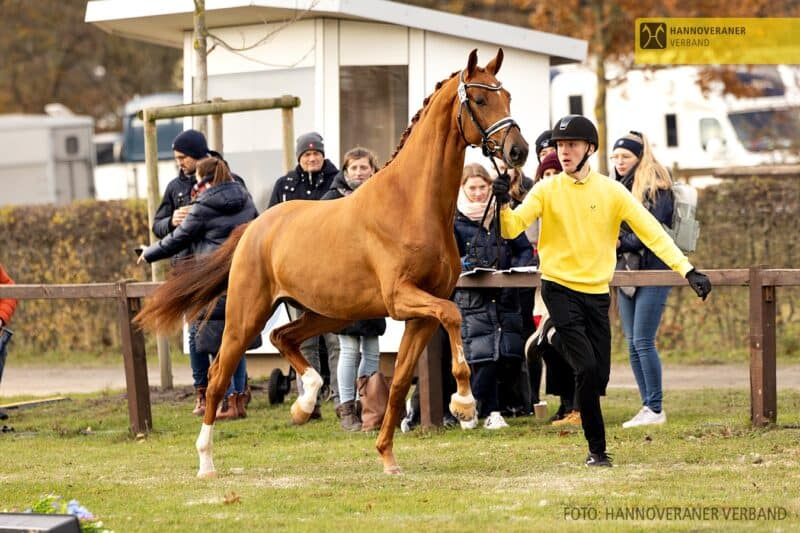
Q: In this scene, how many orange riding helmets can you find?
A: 0